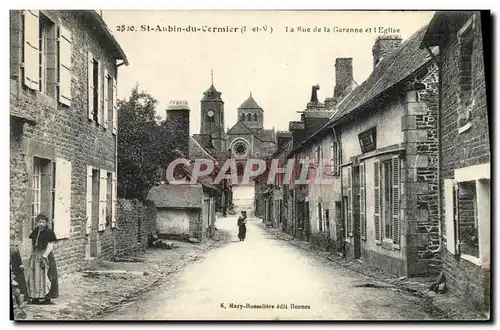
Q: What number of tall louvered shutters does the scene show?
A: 4